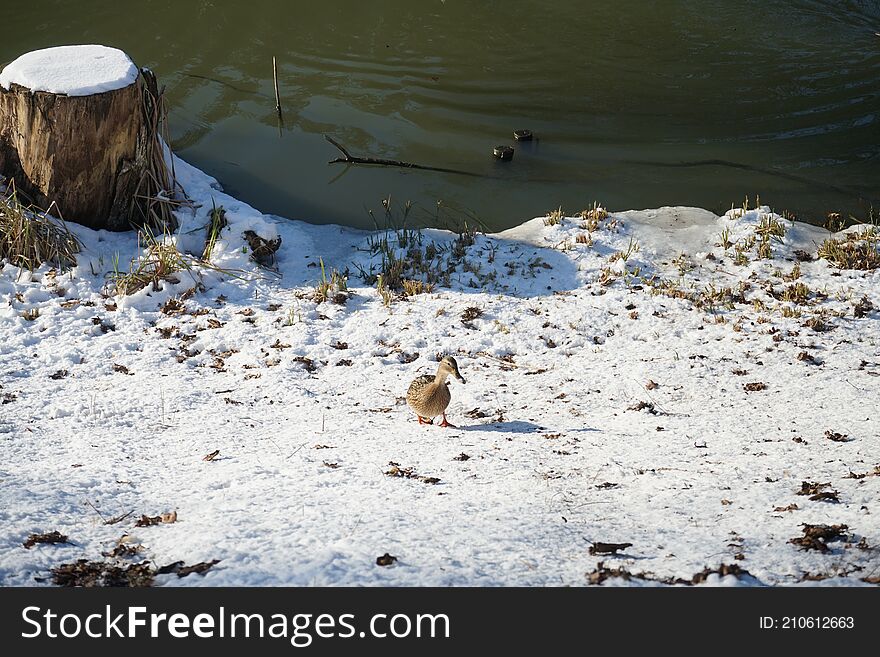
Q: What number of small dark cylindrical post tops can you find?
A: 2